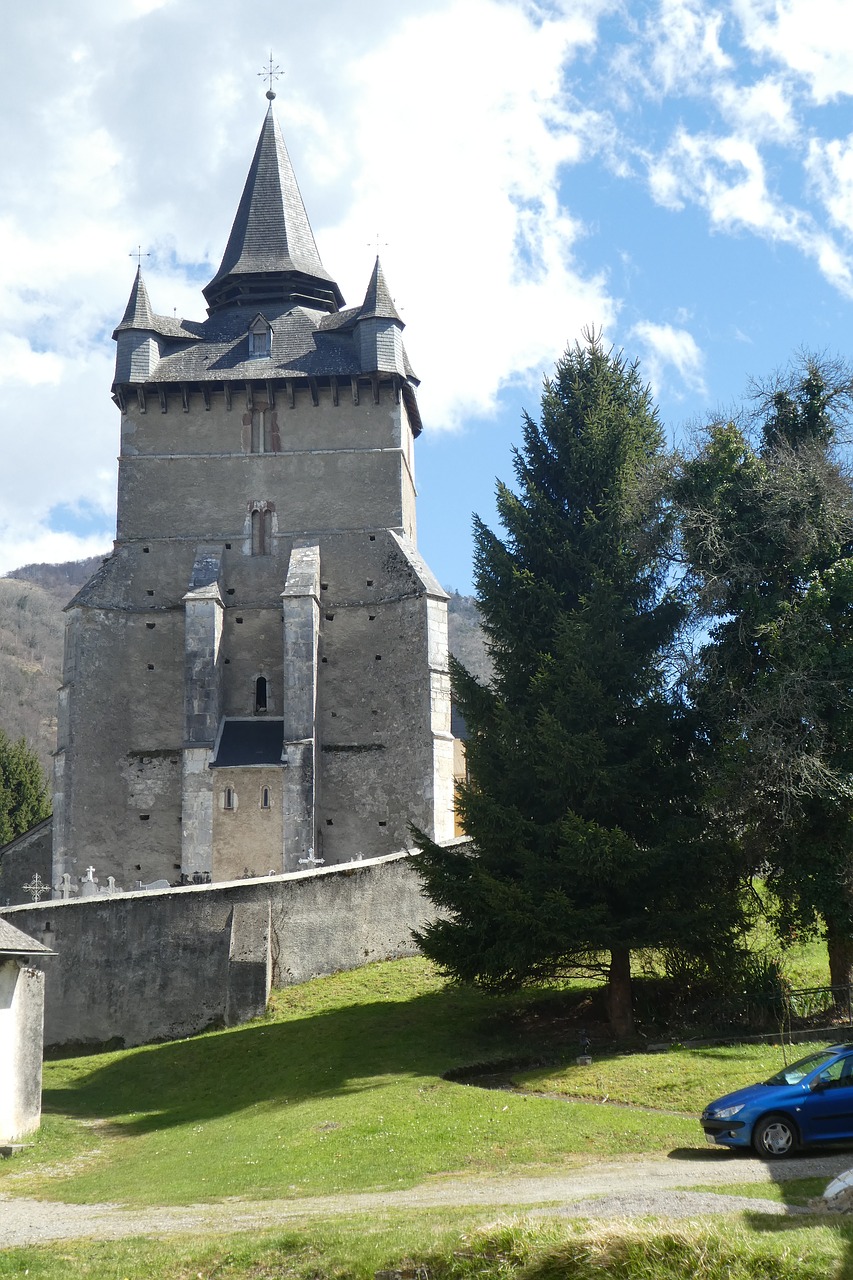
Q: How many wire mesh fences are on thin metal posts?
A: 1